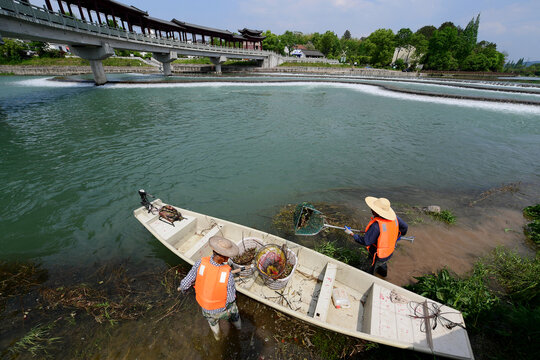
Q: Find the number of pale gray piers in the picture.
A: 3